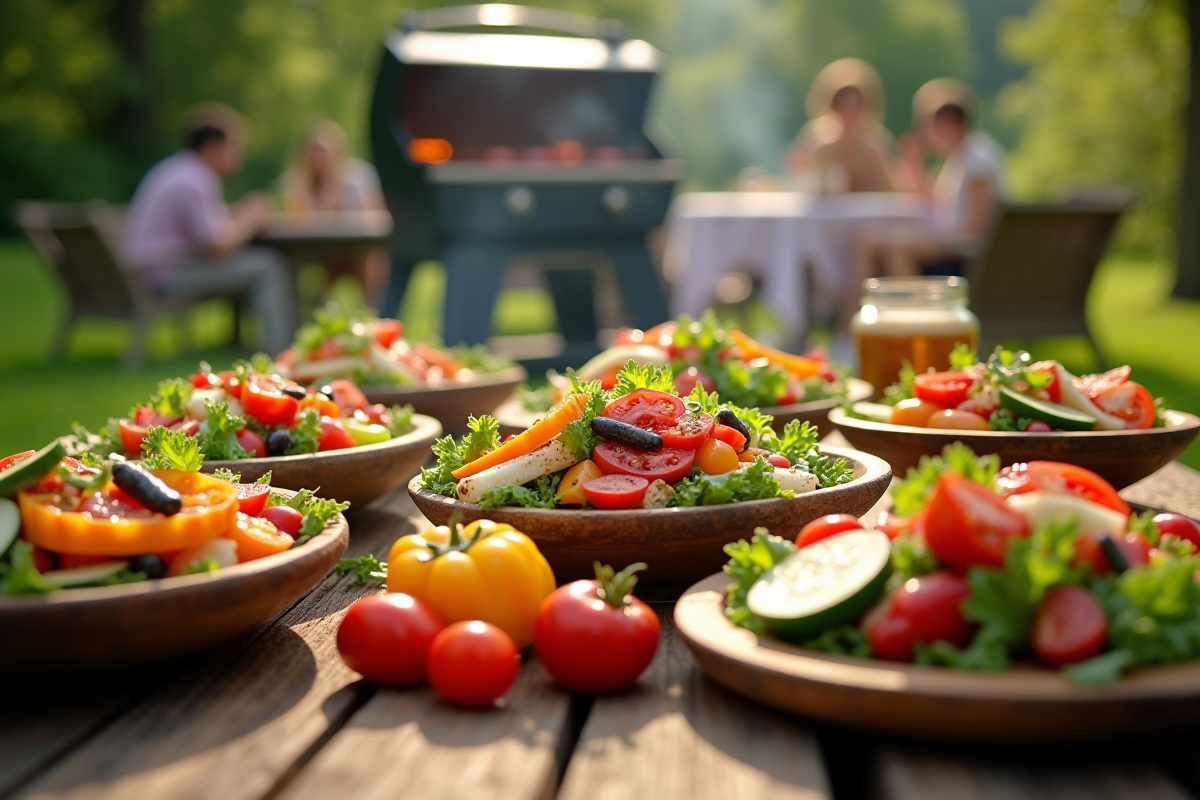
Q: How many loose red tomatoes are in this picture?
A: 3